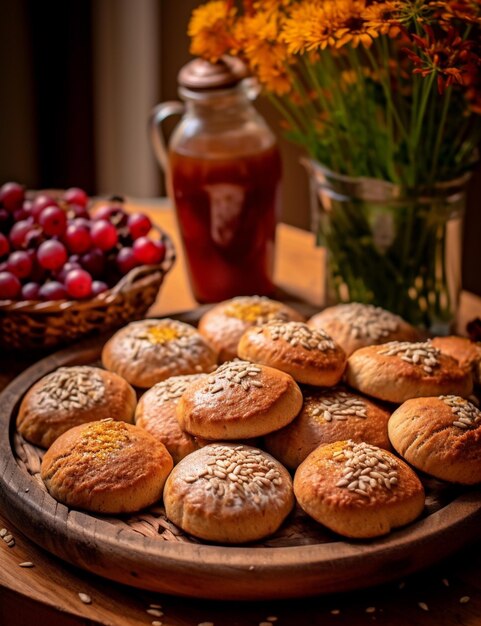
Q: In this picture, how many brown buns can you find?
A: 14